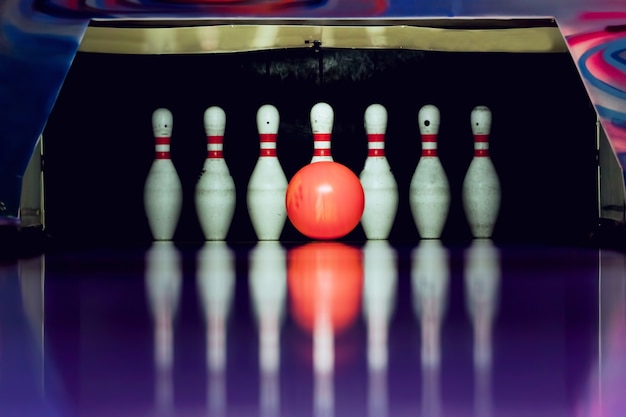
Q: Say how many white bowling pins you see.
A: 7